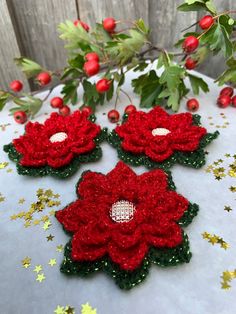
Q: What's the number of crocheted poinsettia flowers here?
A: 3